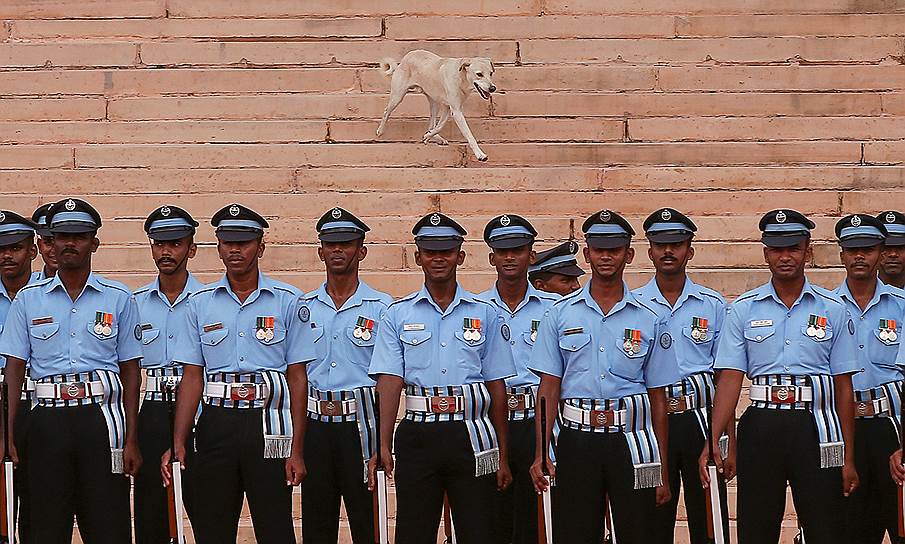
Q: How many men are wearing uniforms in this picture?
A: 14